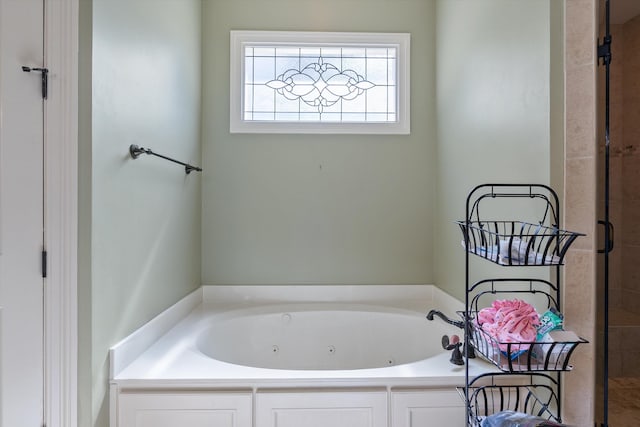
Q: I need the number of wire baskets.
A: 3